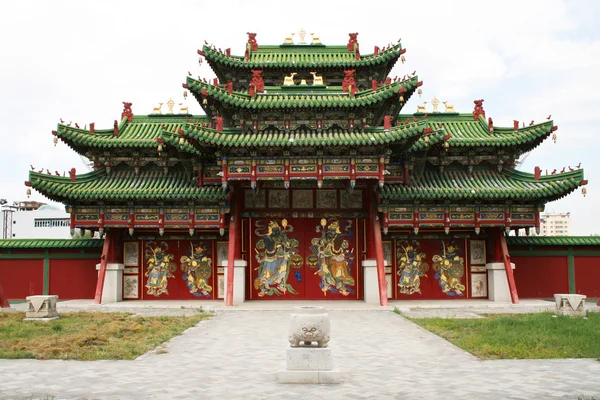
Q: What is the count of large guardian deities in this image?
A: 2